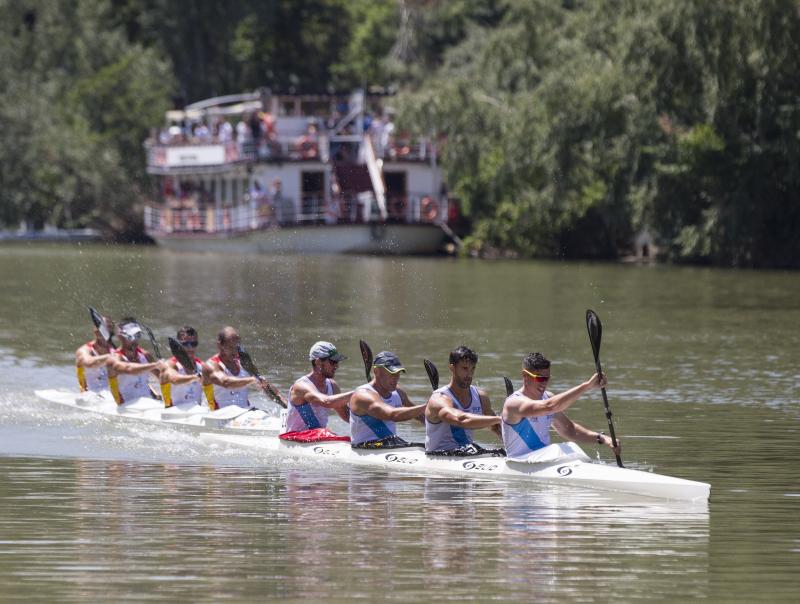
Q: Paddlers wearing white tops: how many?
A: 8